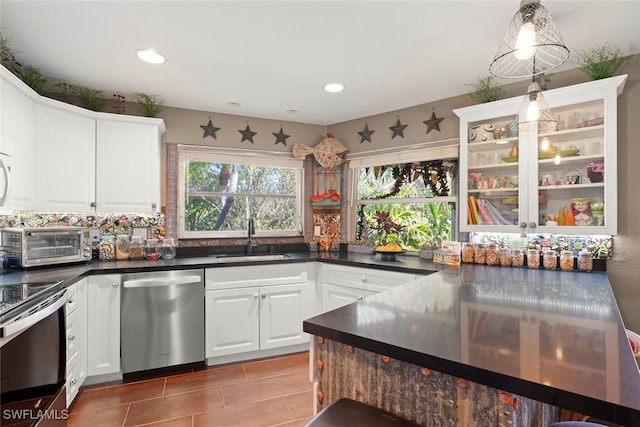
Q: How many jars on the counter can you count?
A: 14